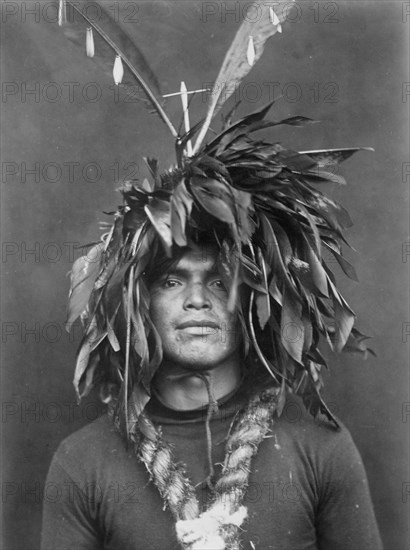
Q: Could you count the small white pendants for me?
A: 5